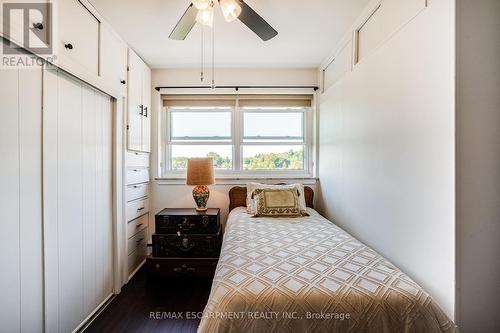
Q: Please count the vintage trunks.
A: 3